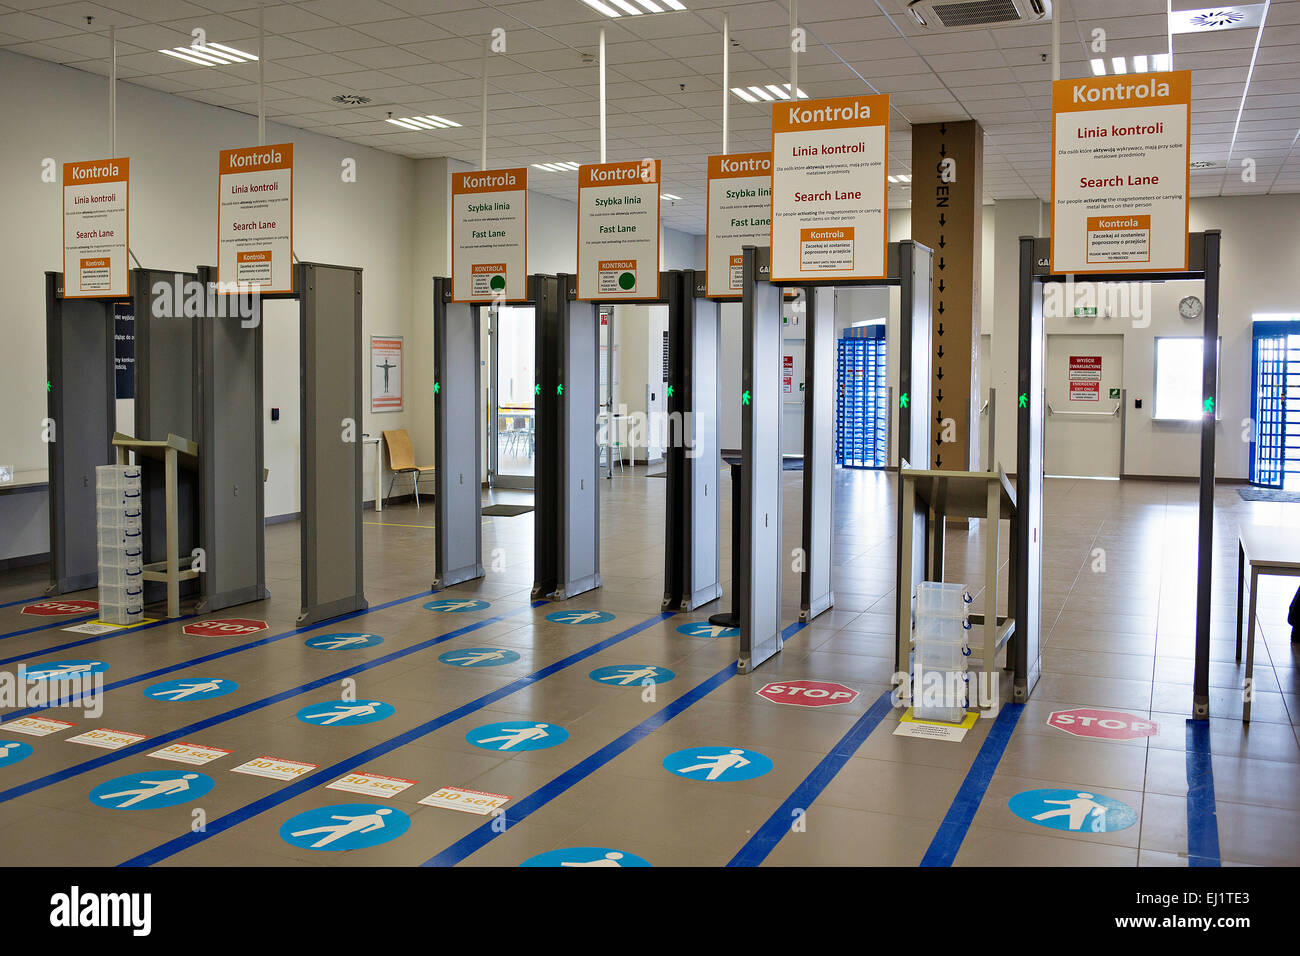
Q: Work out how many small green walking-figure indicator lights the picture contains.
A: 9